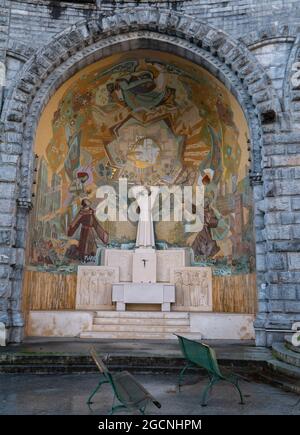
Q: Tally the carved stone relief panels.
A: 2